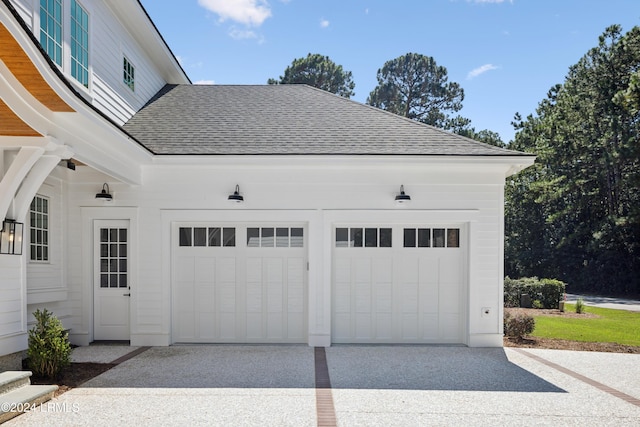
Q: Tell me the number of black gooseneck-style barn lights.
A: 3